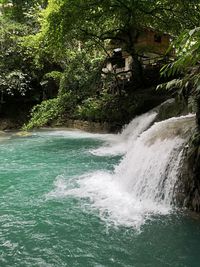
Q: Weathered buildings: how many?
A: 1